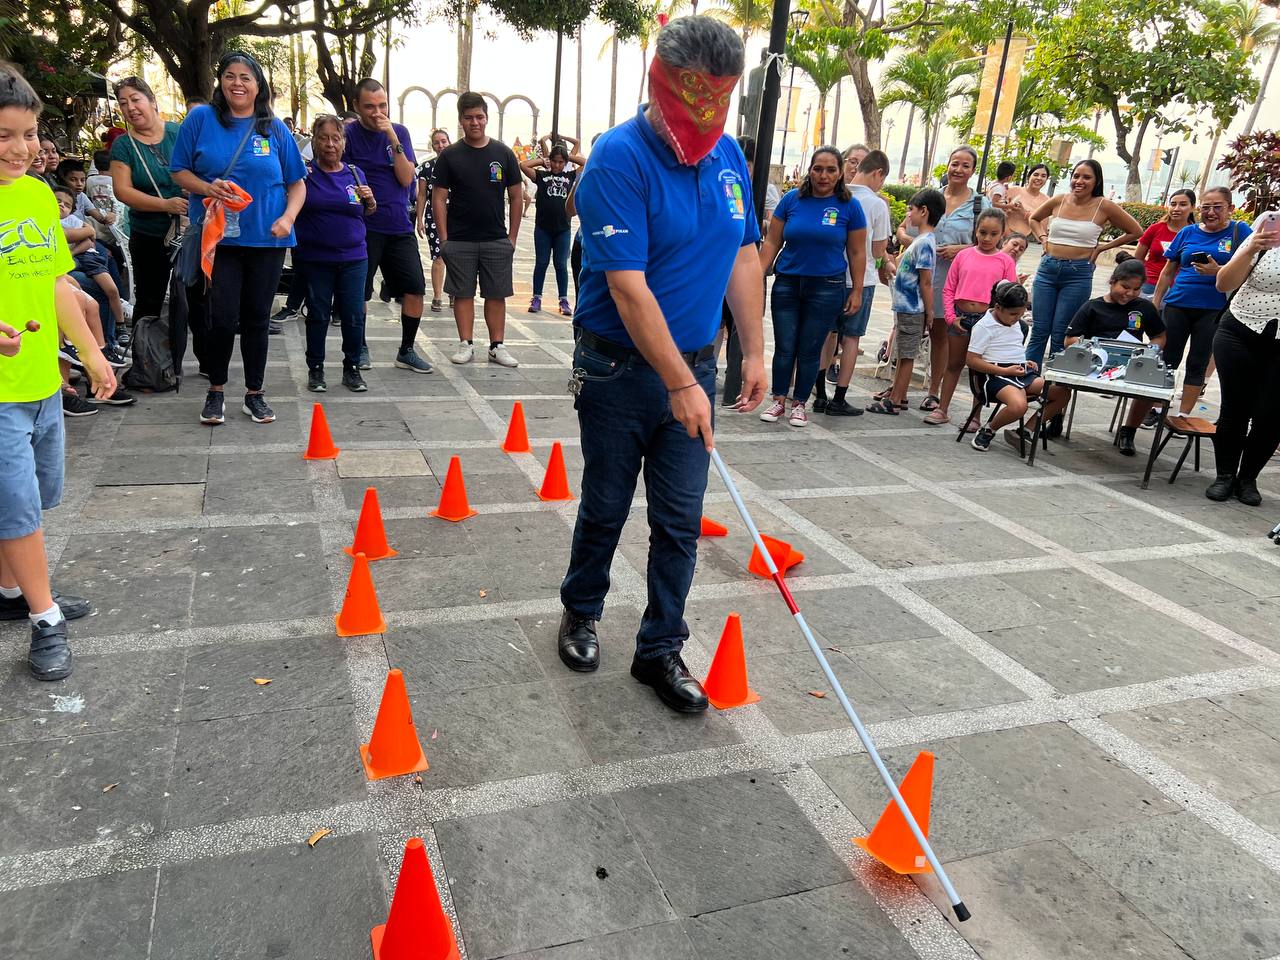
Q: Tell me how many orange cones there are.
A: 12